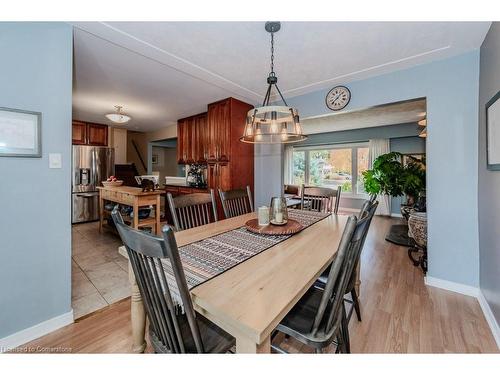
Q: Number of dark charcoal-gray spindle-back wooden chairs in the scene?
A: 6